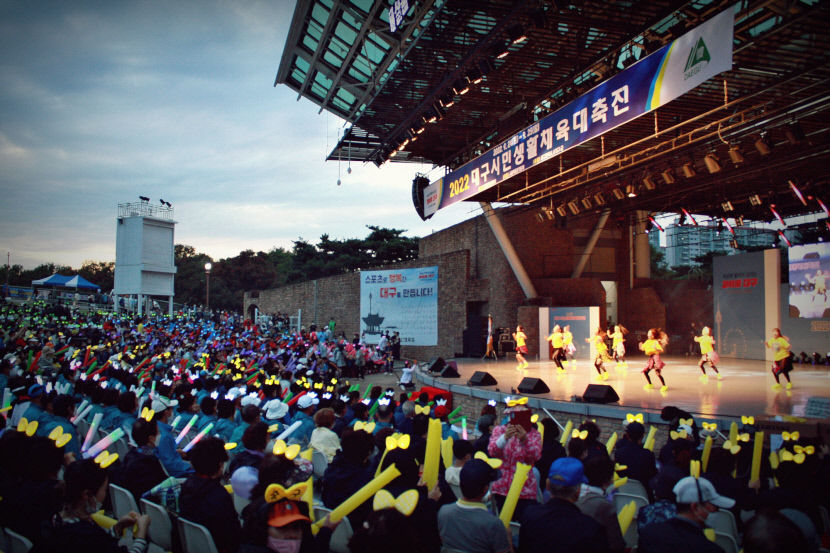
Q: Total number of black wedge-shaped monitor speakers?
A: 5